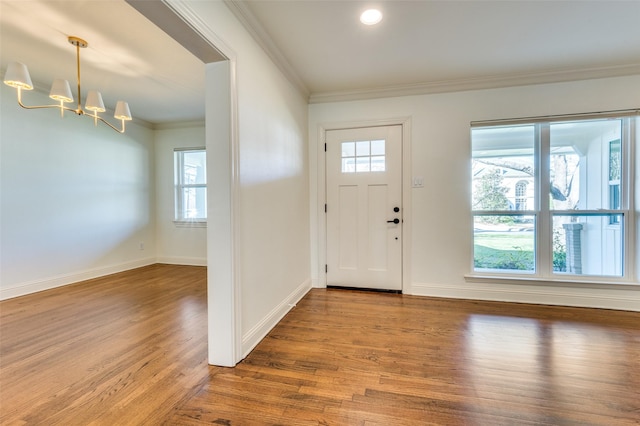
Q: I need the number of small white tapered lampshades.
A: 4